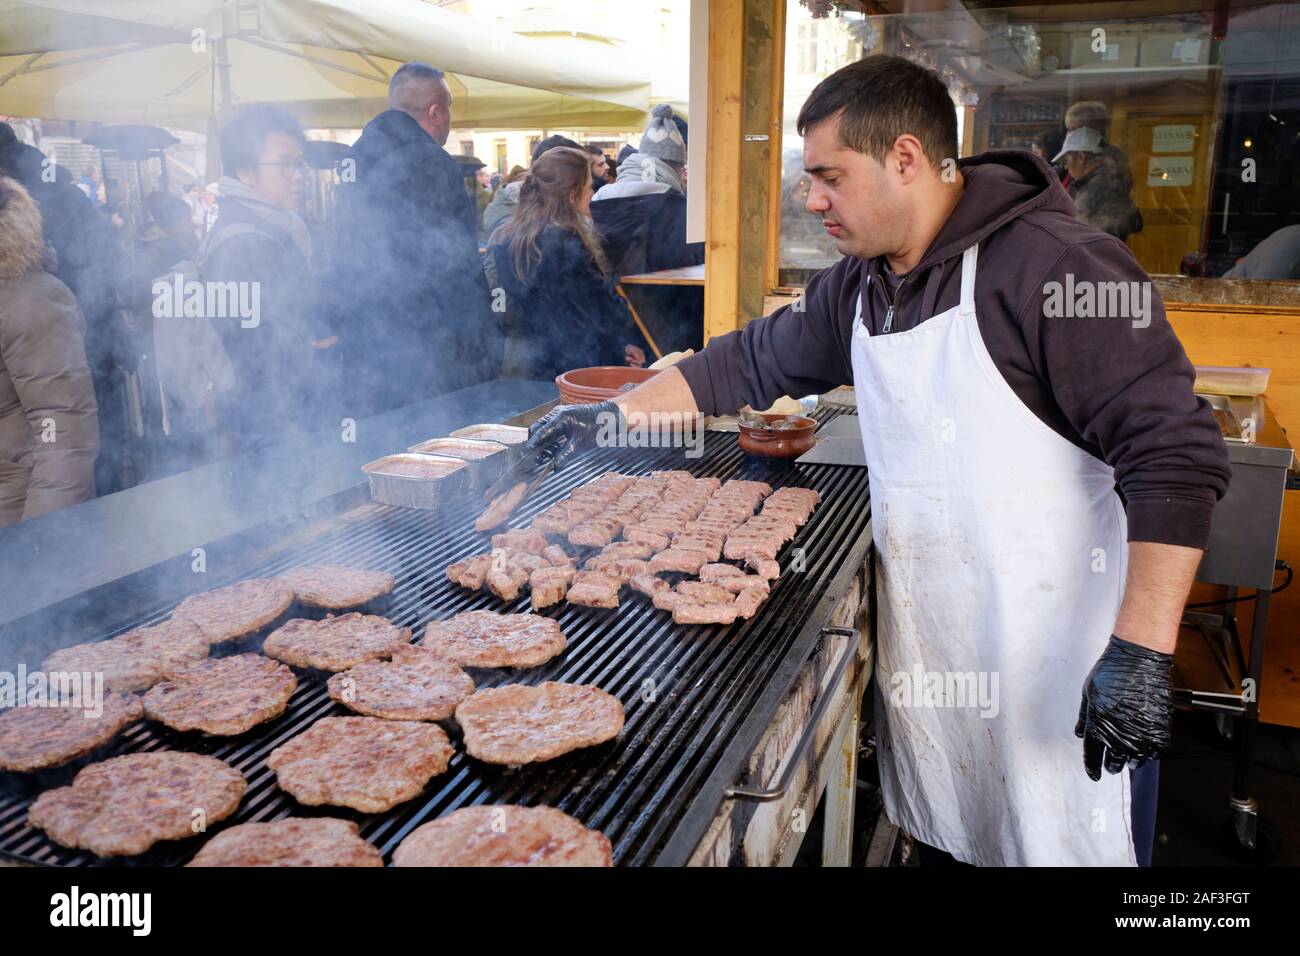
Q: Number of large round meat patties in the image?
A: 13